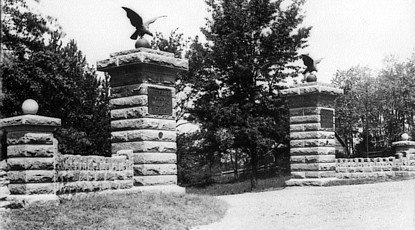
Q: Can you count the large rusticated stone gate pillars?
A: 2